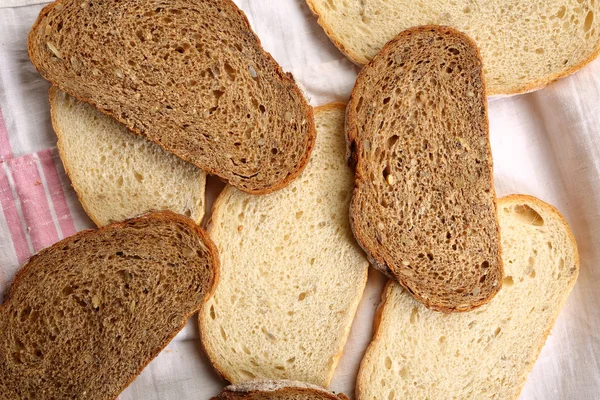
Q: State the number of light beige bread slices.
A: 4